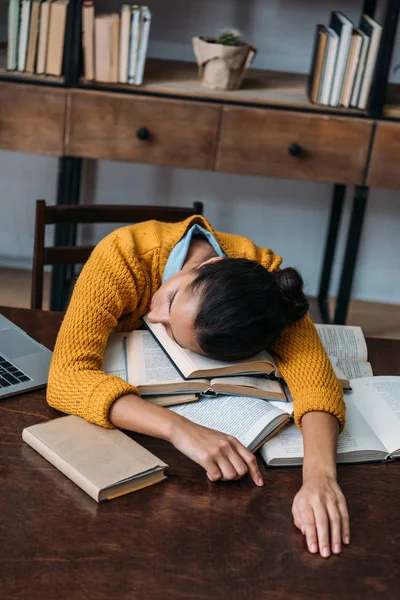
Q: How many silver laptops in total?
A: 1